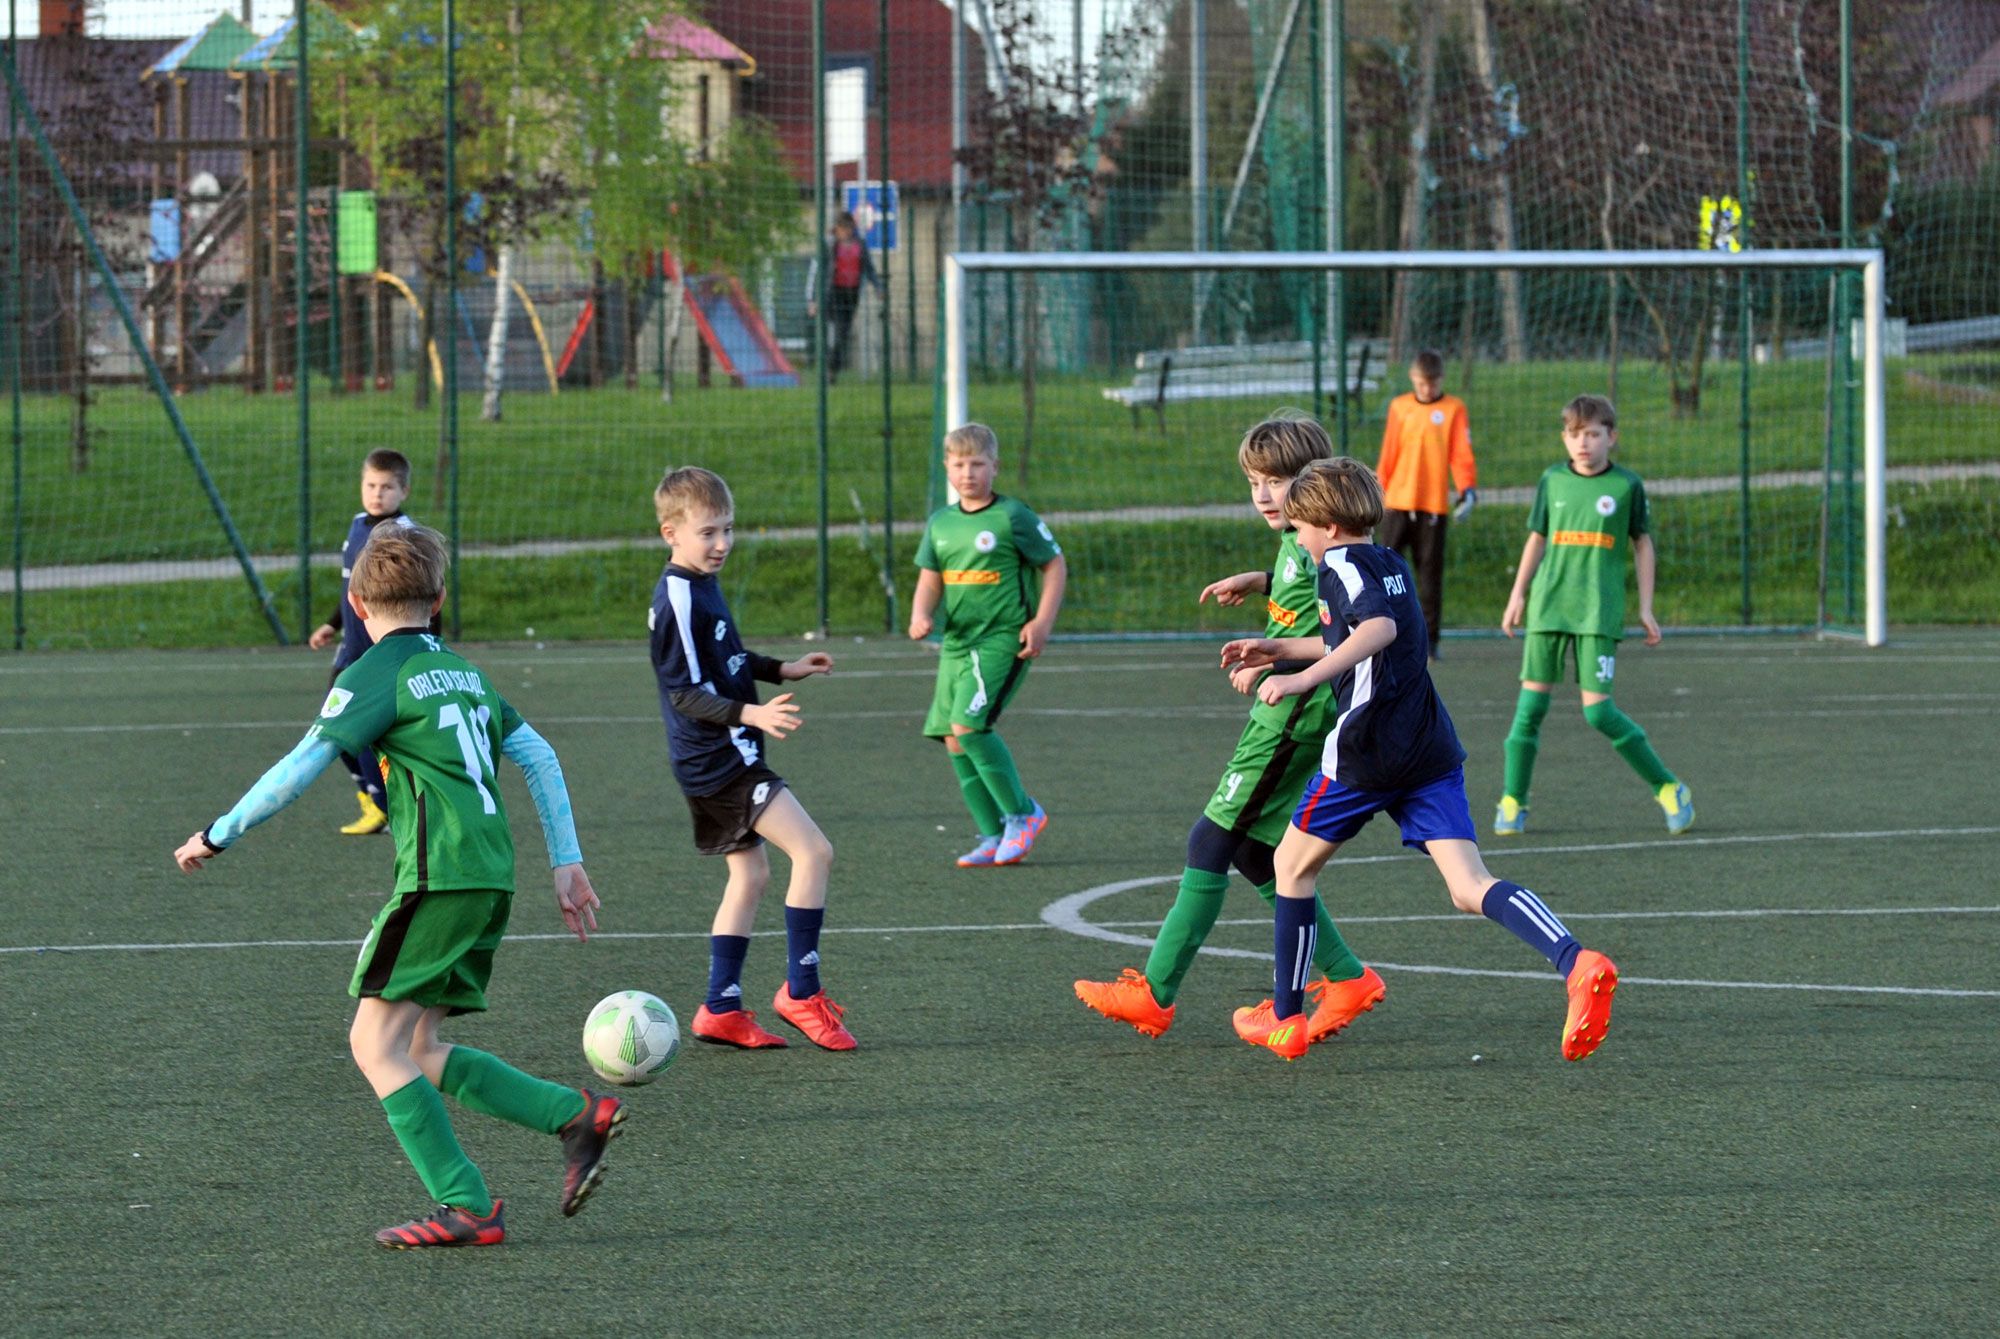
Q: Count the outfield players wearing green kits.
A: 4